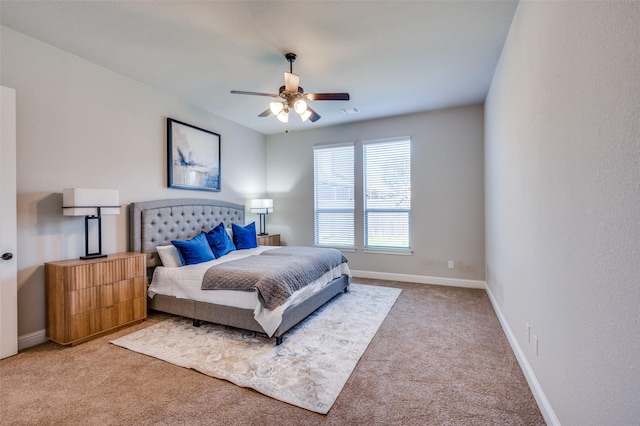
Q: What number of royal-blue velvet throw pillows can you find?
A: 3